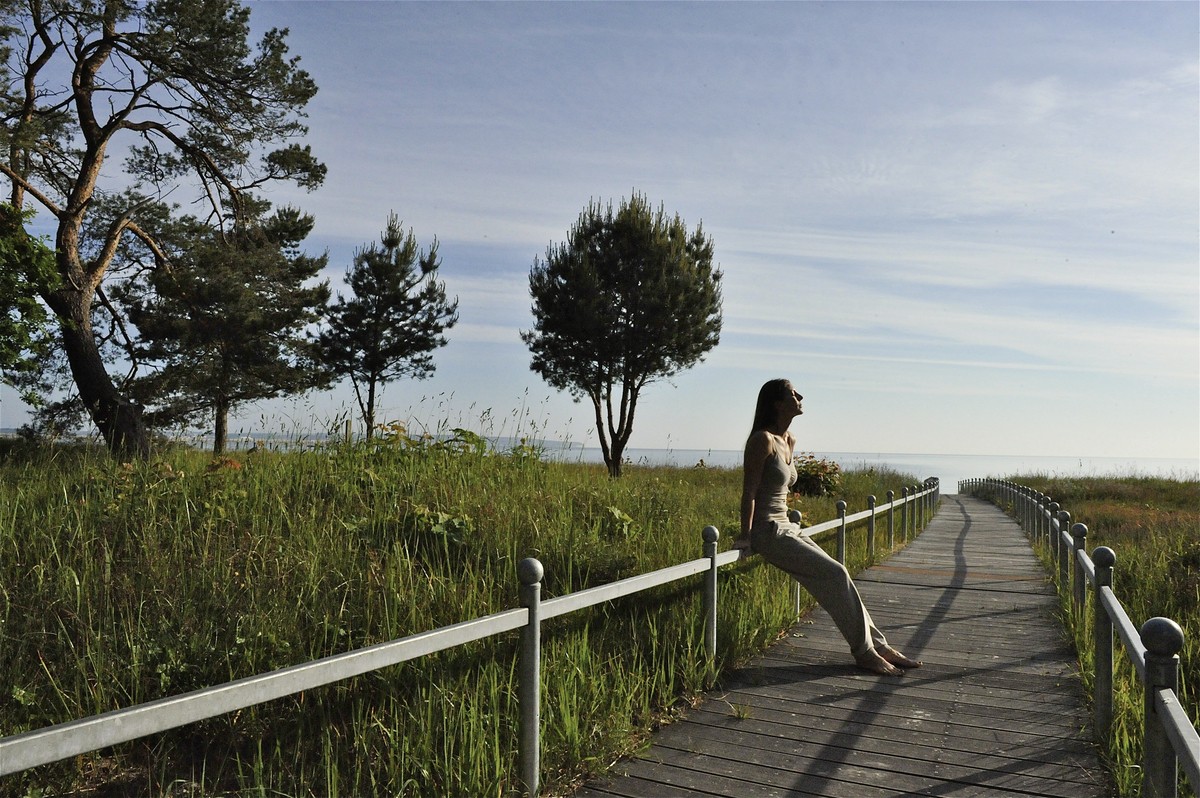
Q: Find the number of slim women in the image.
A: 1